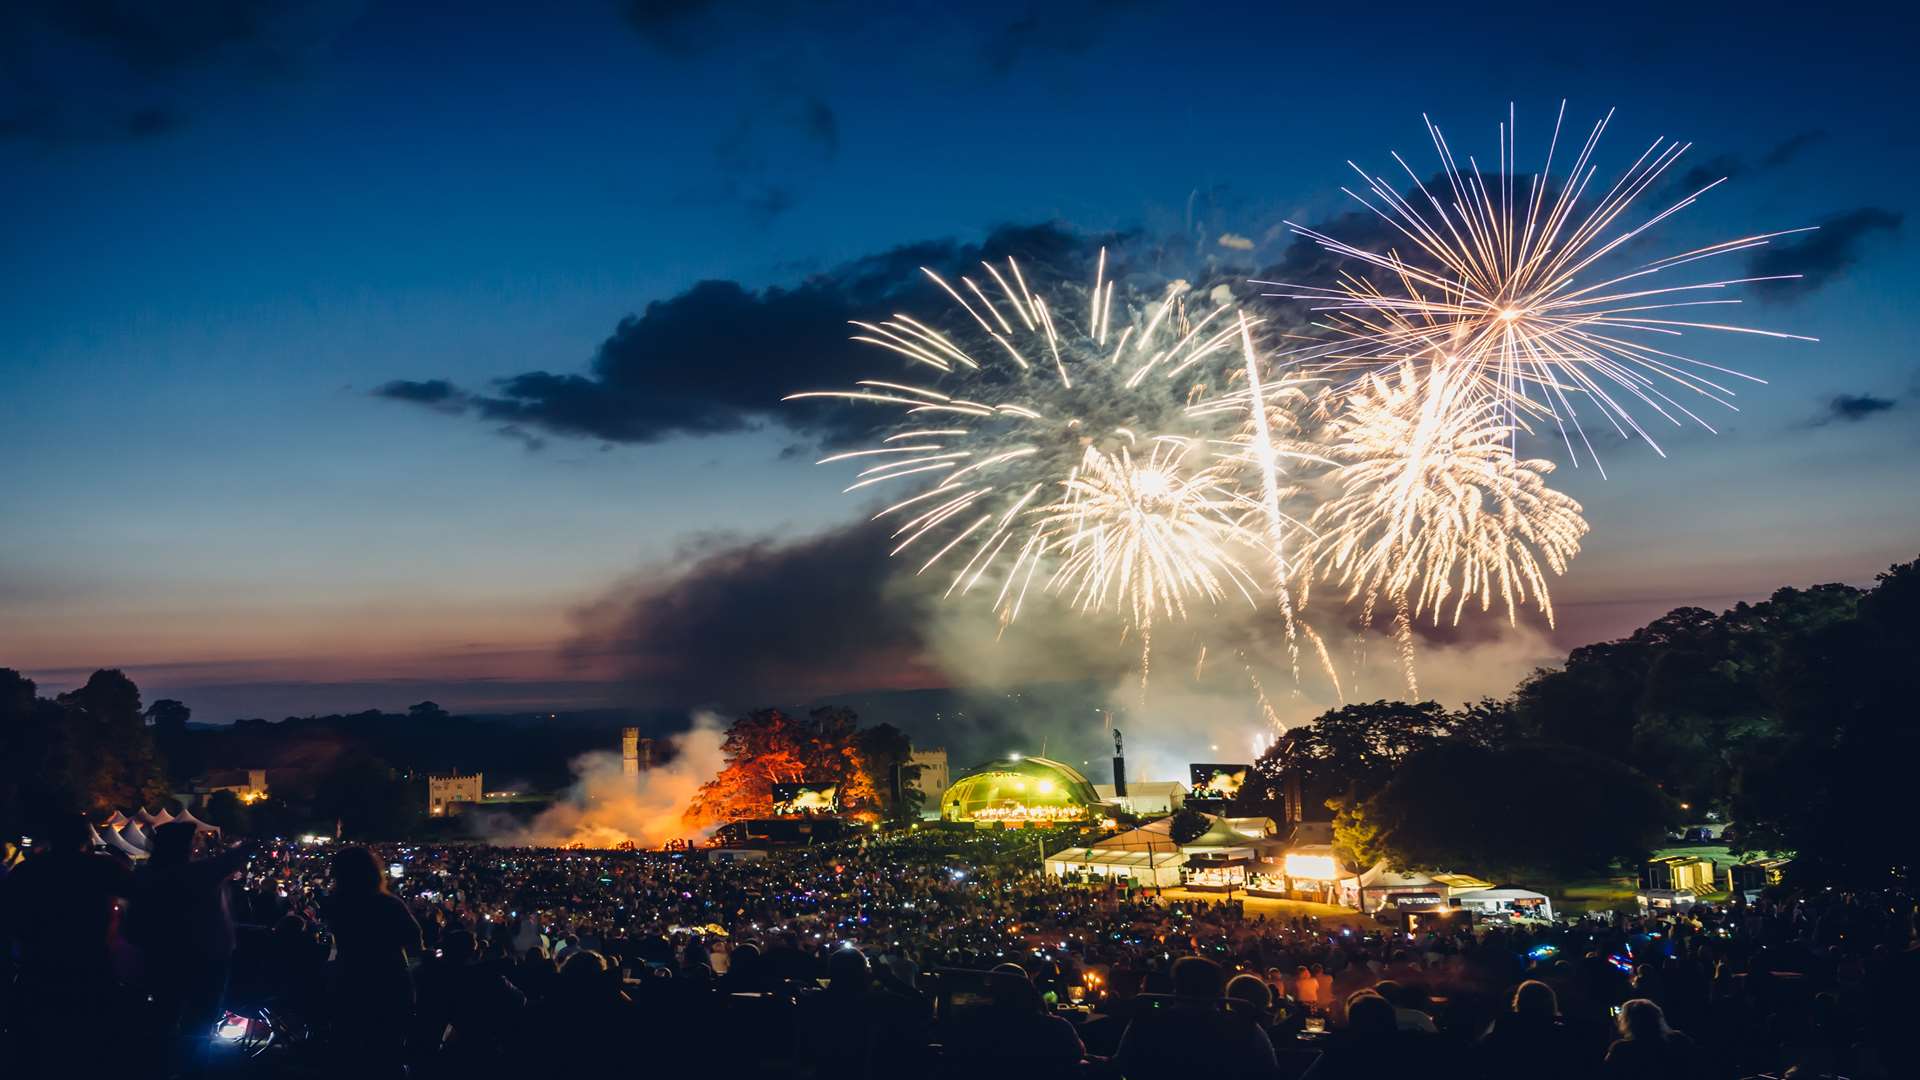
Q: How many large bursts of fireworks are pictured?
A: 4